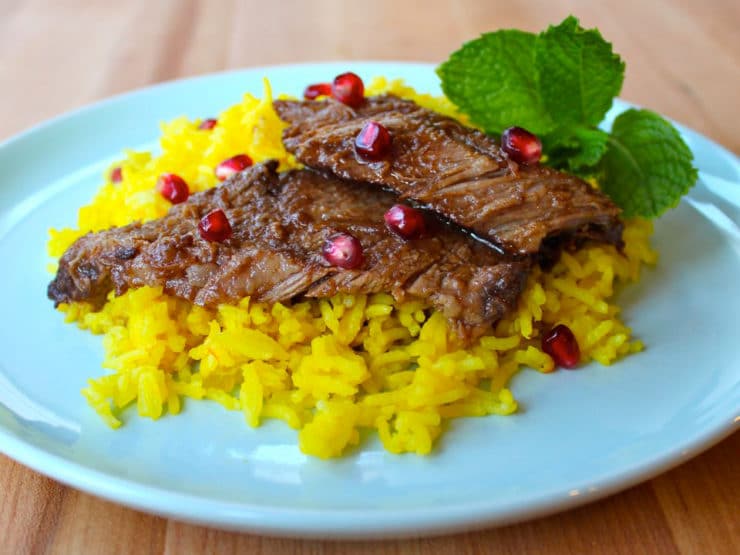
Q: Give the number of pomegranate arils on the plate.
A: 12